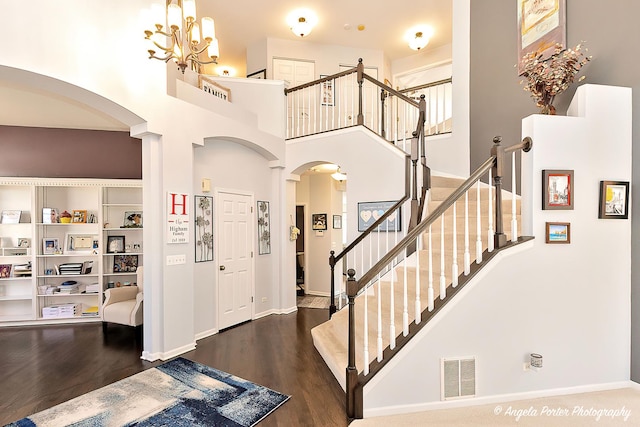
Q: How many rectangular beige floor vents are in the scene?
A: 1